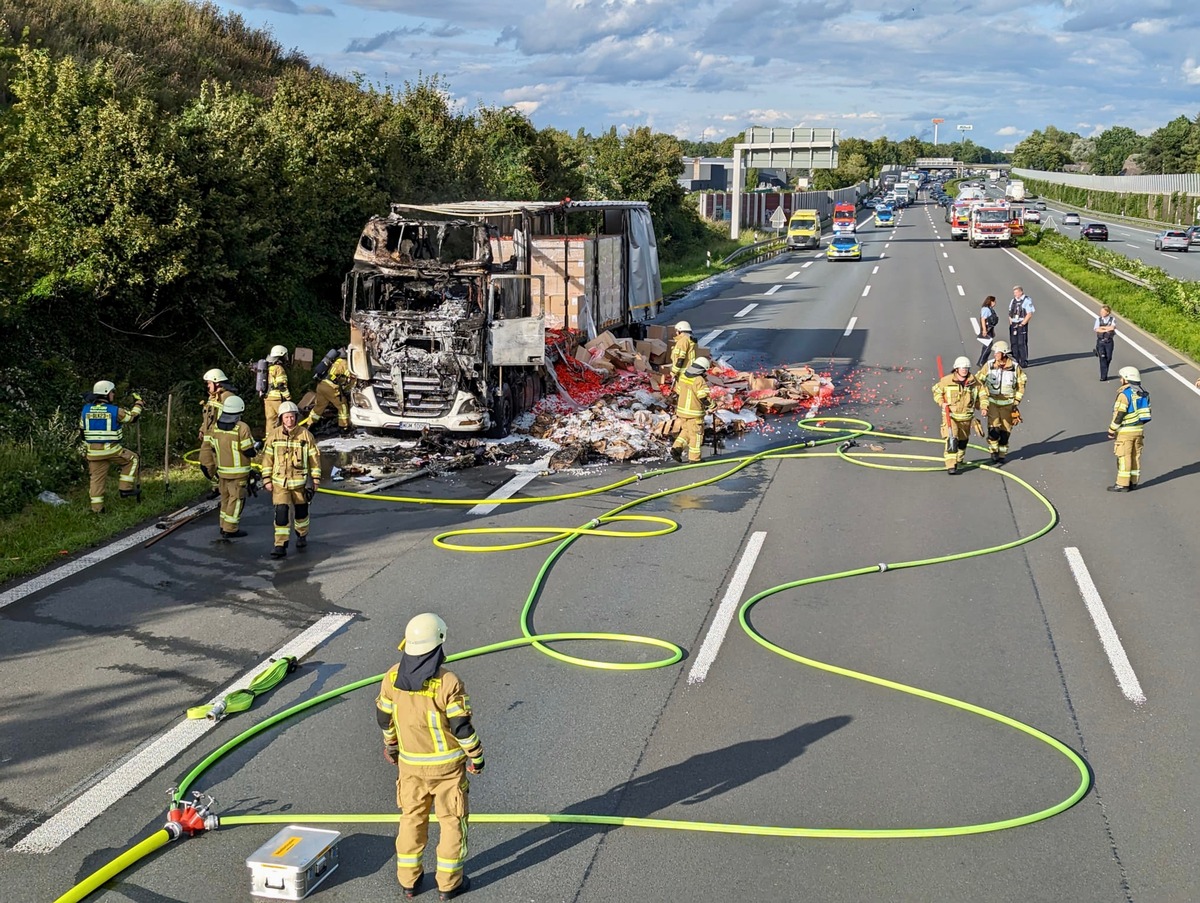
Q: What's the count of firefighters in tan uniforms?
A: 12